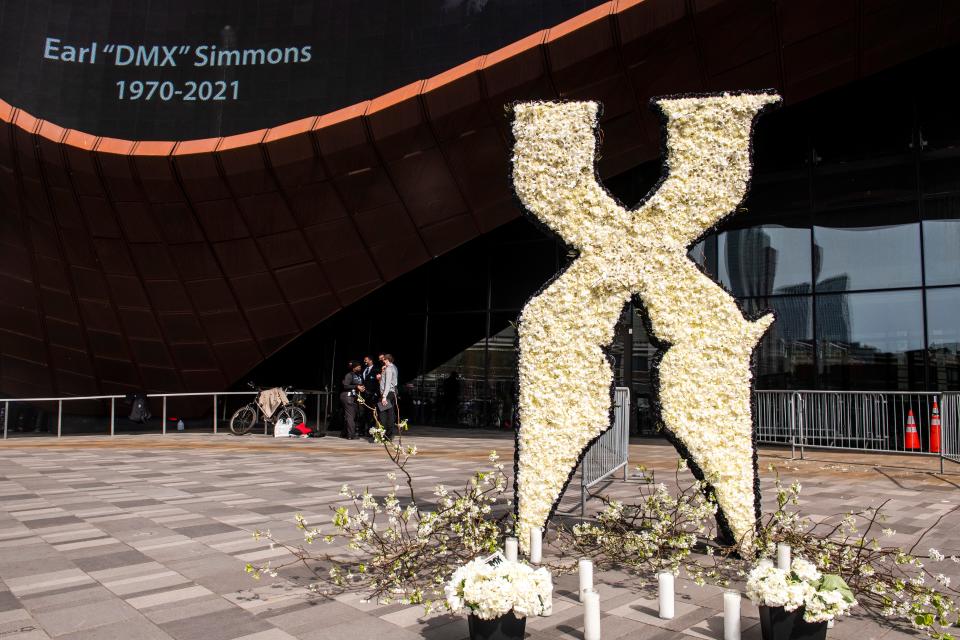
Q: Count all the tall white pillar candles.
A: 7